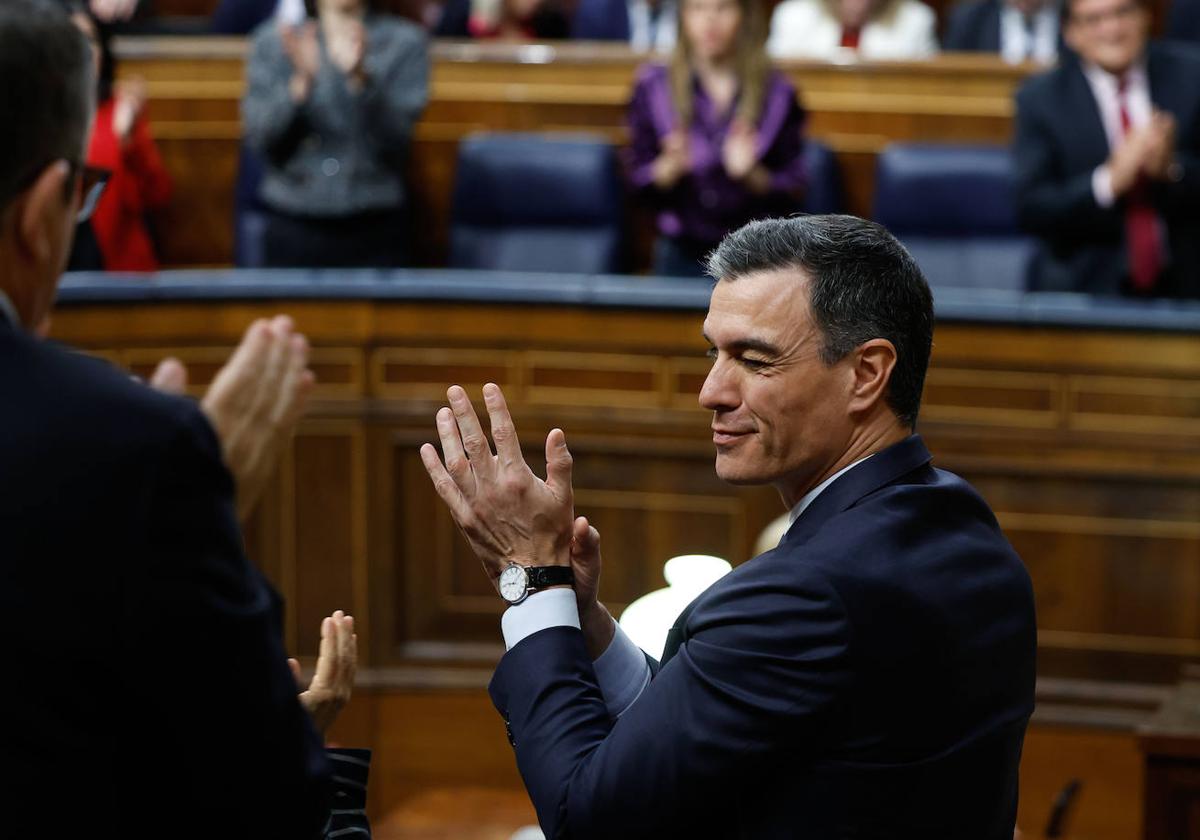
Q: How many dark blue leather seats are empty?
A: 2